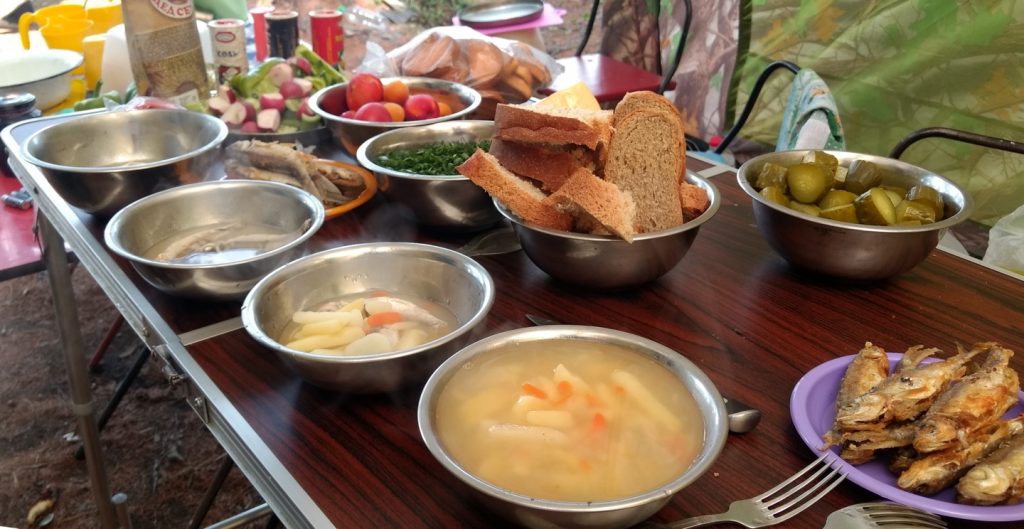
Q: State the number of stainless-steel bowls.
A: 8